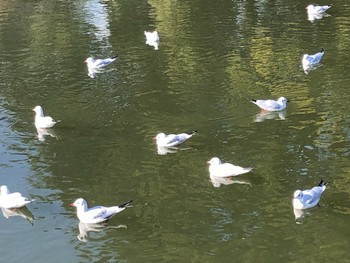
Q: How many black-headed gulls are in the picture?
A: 11